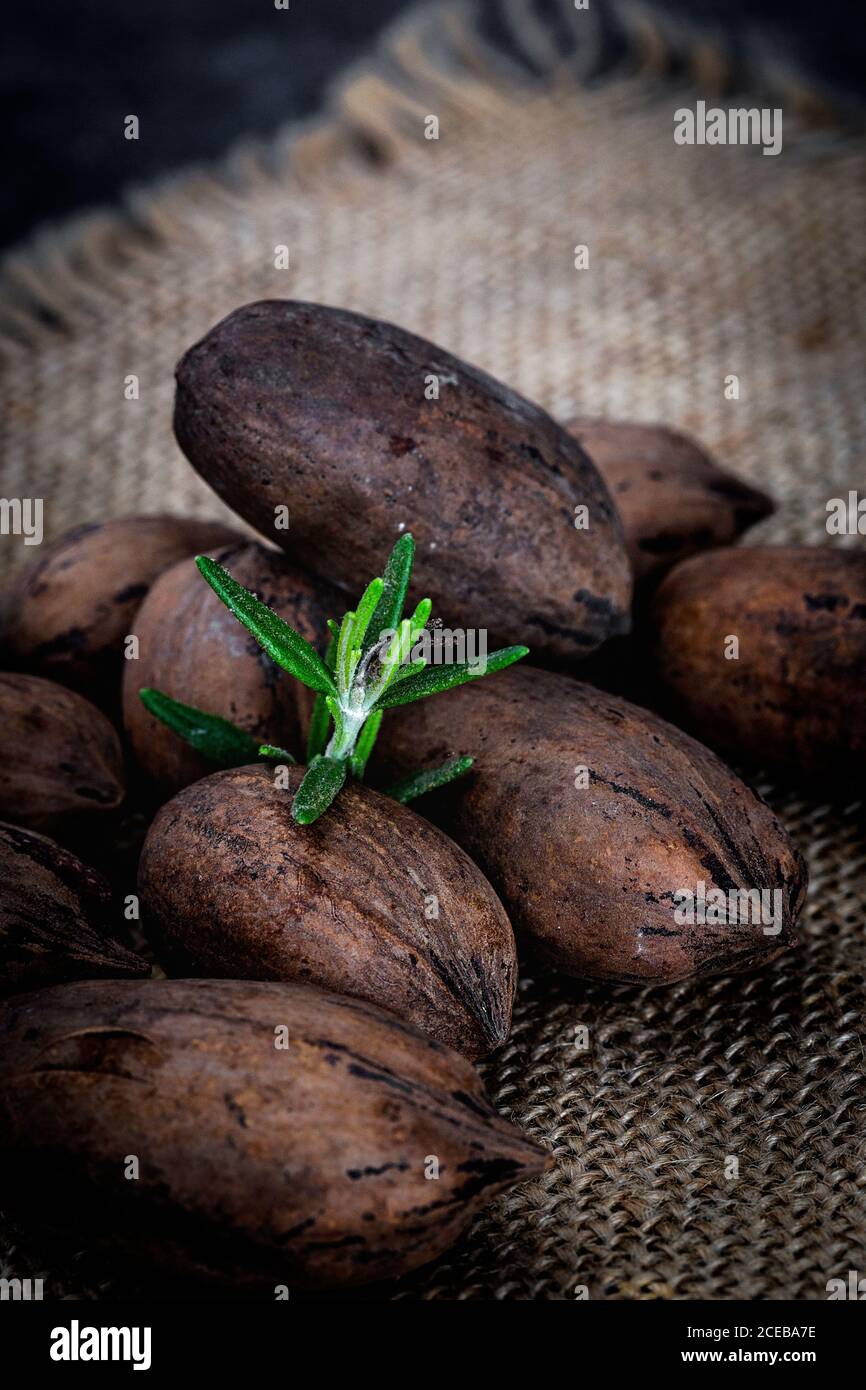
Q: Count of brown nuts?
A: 10